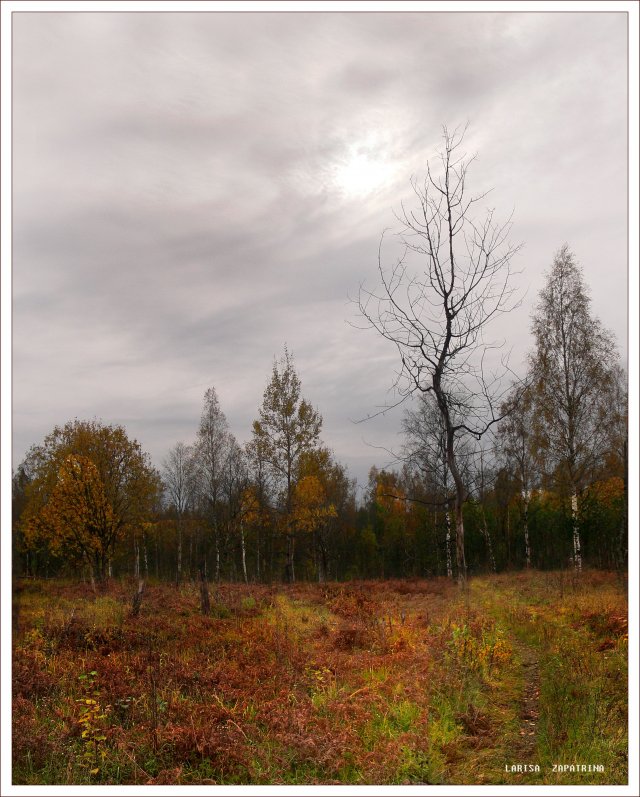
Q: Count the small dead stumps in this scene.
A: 2